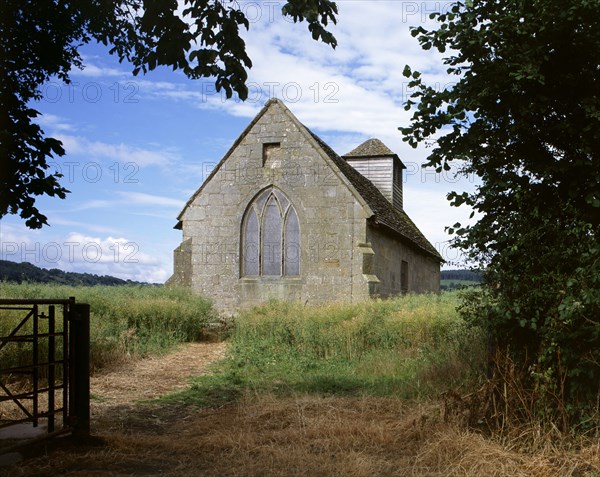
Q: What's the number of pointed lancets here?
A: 3